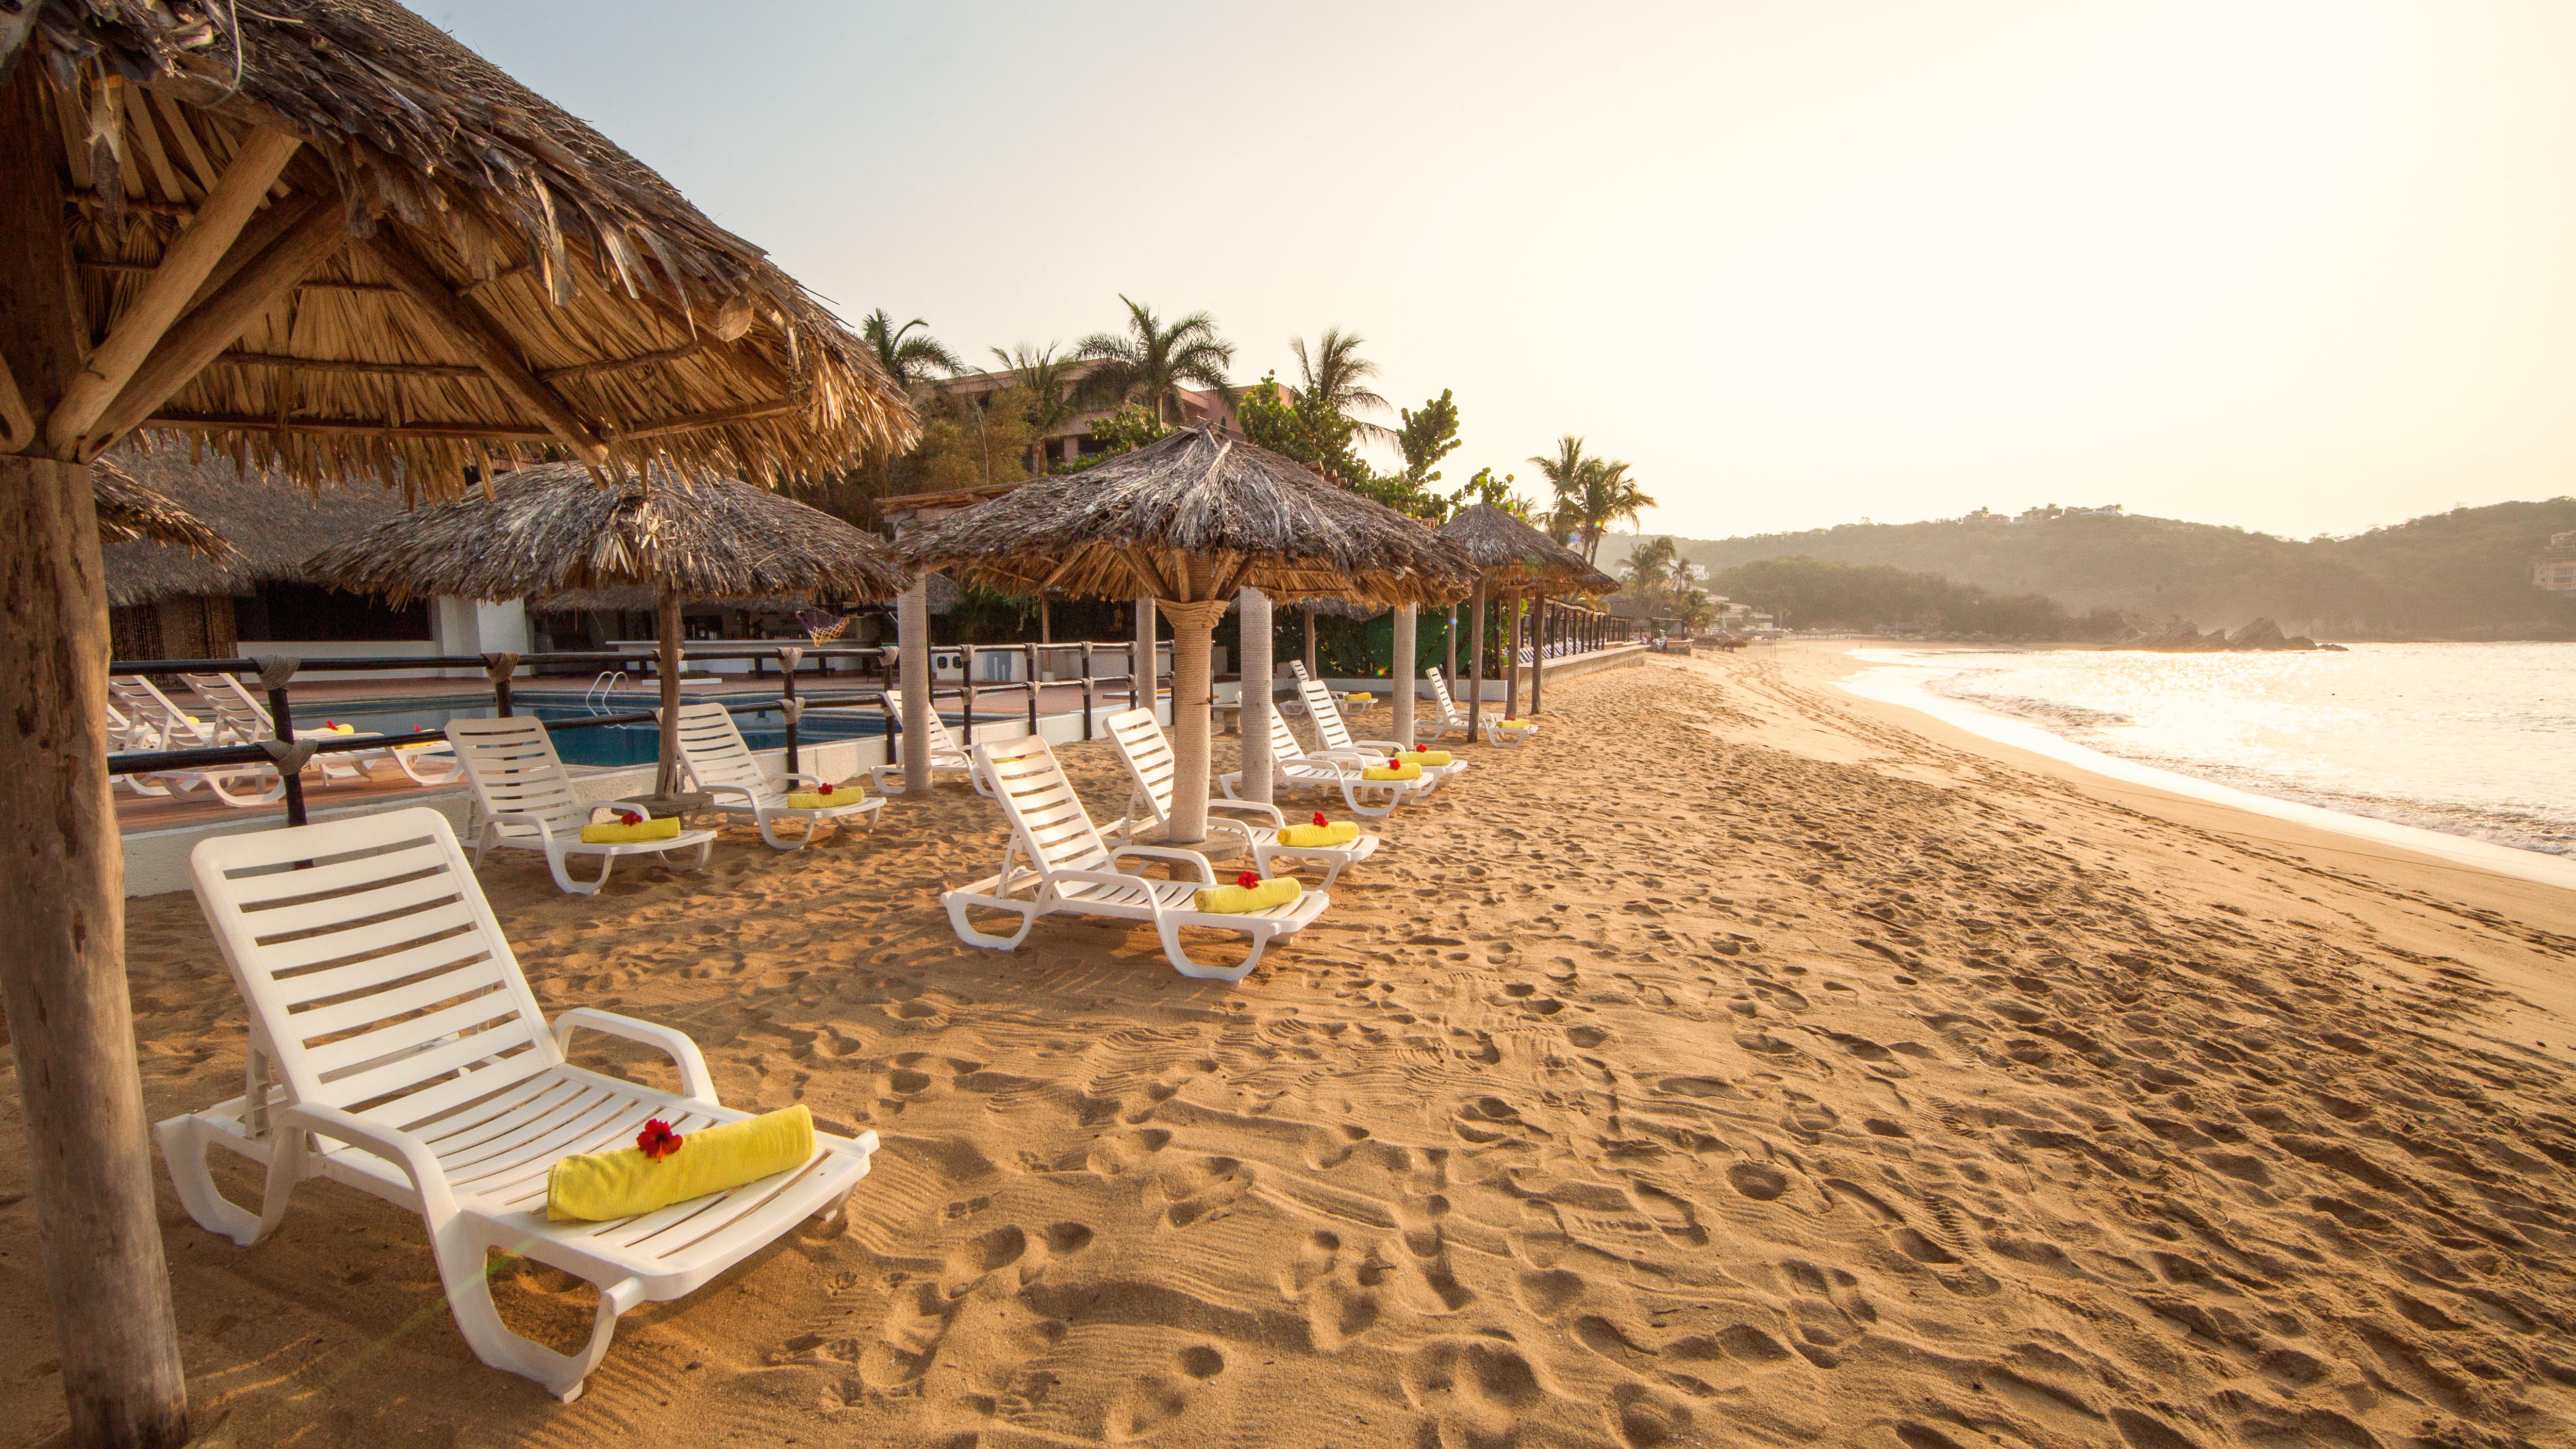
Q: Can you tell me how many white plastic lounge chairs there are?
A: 13